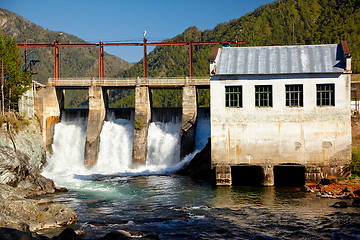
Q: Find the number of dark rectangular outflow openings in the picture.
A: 2